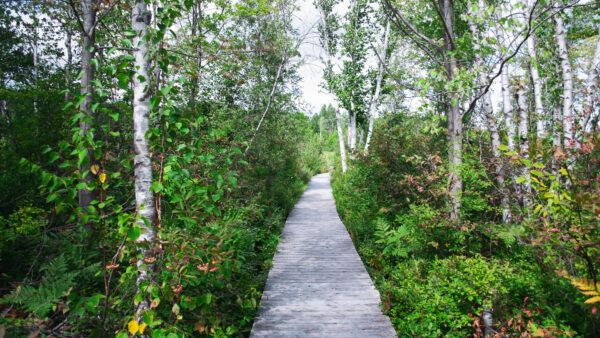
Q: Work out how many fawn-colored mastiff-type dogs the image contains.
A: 0